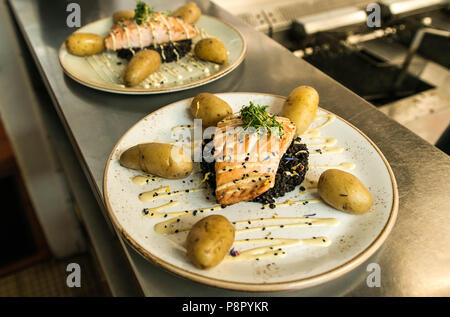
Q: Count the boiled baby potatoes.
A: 10